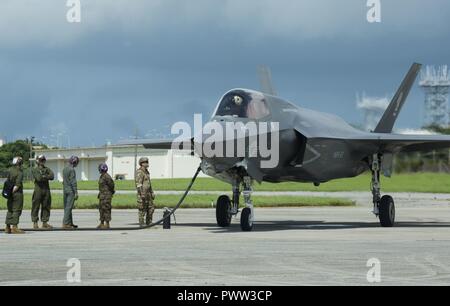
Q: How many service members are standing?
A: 5